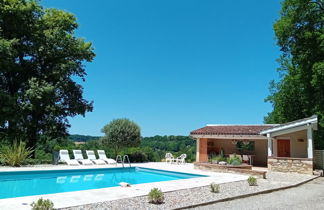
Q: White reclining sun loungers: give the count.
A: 4